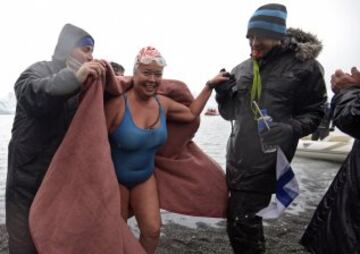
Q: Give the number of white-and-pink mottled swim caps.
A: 1